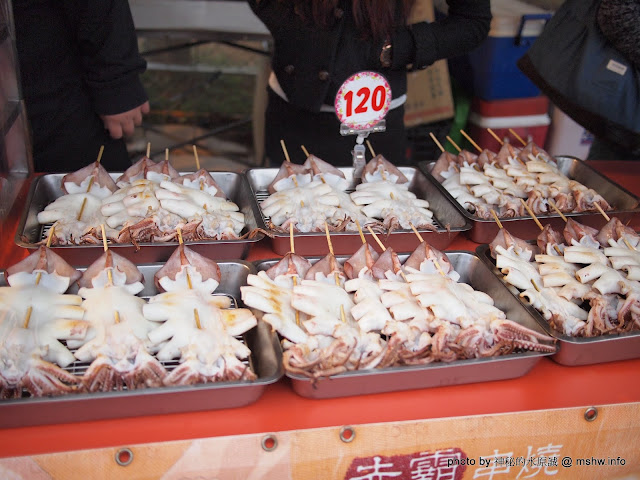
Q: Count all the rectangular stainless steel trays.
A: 6